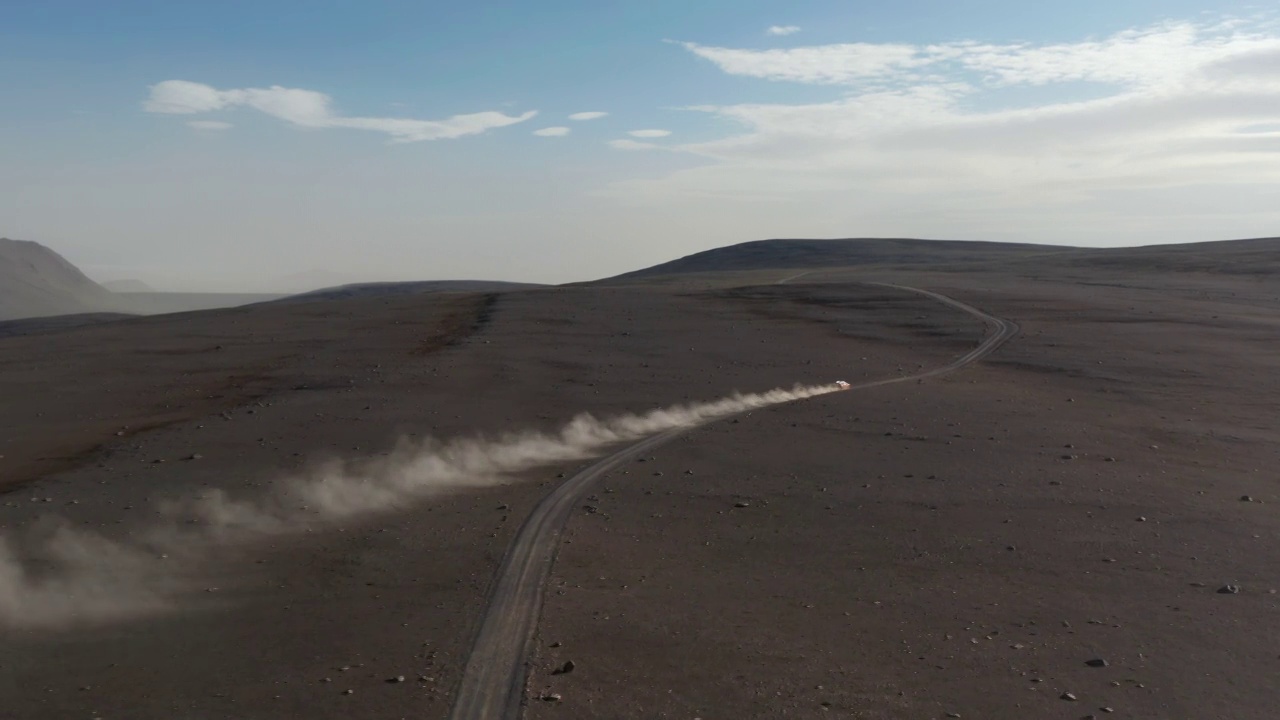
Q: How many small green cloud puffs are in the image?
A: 0